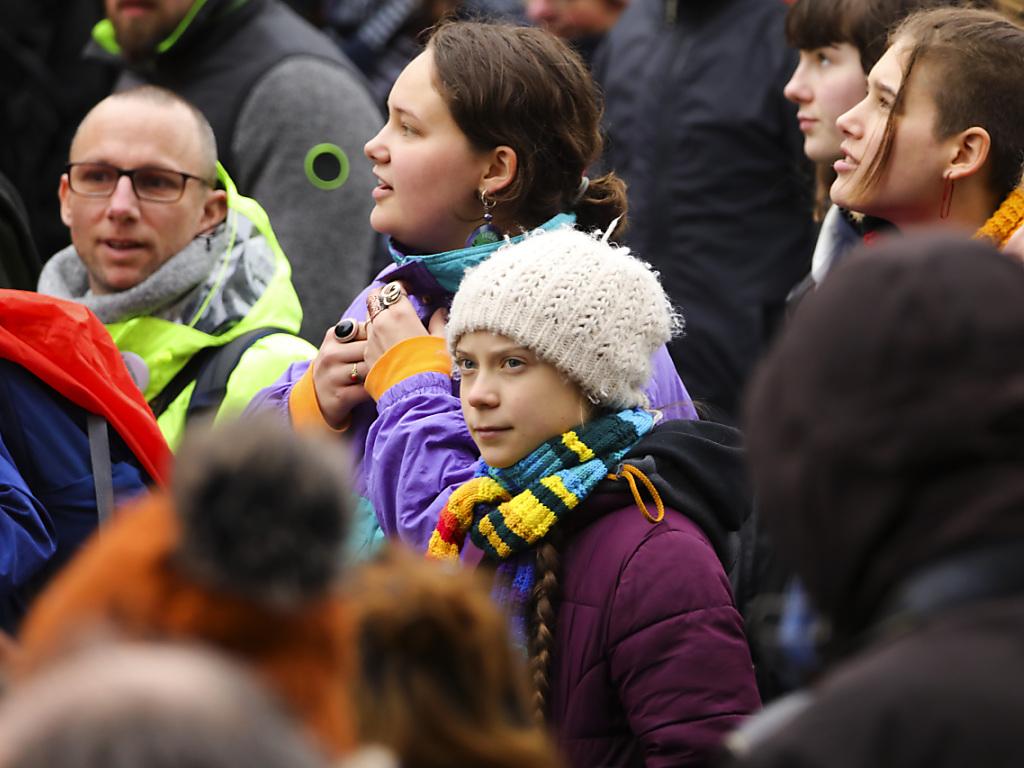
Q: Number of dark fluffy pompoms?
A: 1